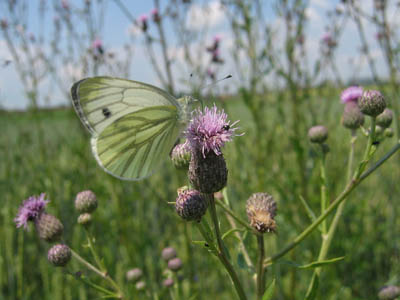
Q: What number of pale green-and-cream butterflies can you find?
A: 1